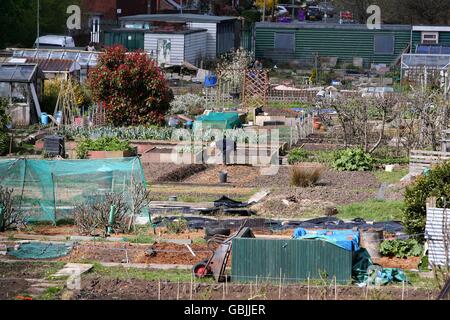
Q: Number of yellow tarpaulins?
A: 0